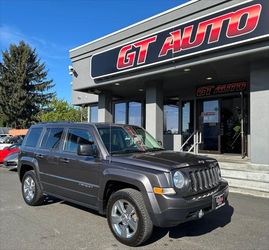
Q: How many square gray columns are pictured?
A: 3